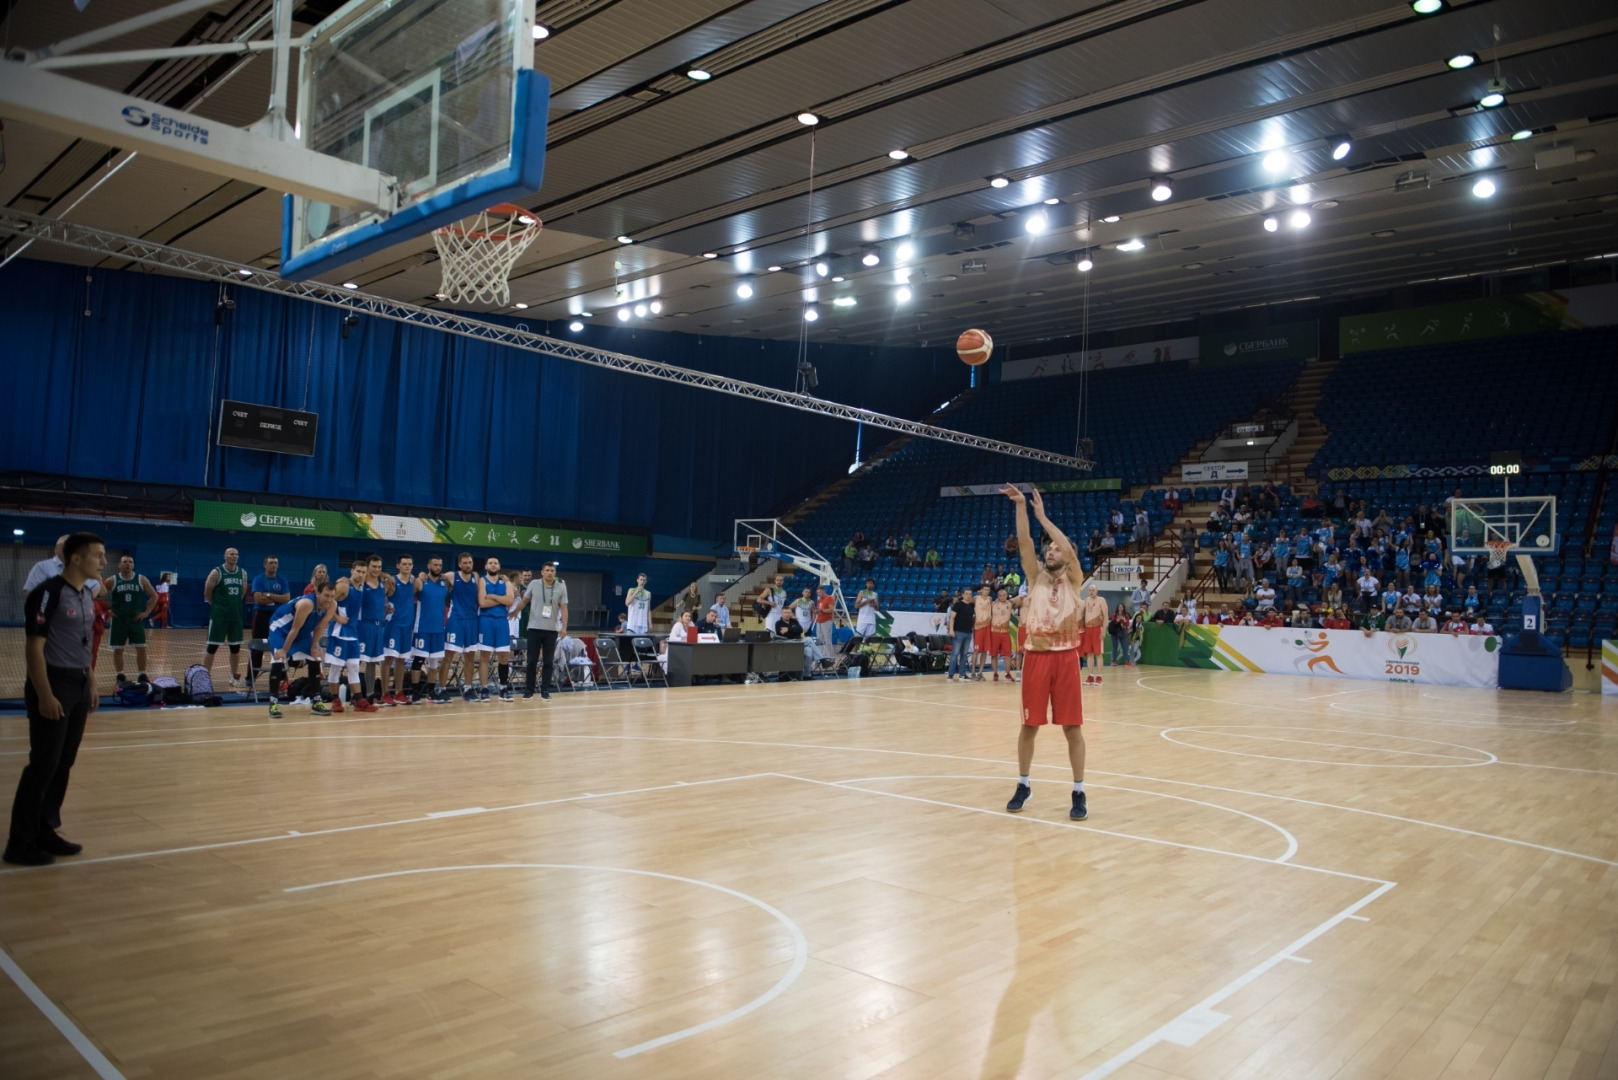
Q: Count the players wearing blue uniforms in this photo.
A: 7